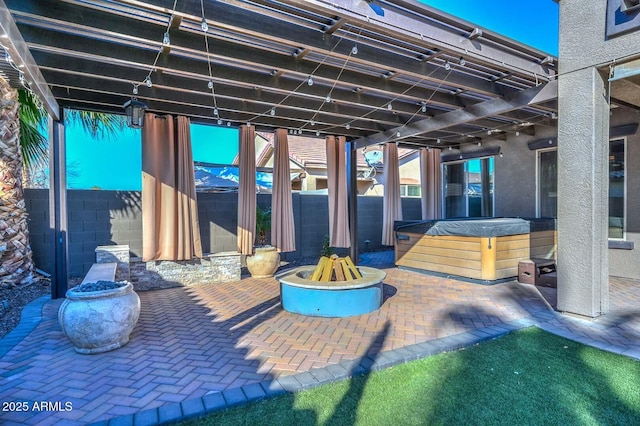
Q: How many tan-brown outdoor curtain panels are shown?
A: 6